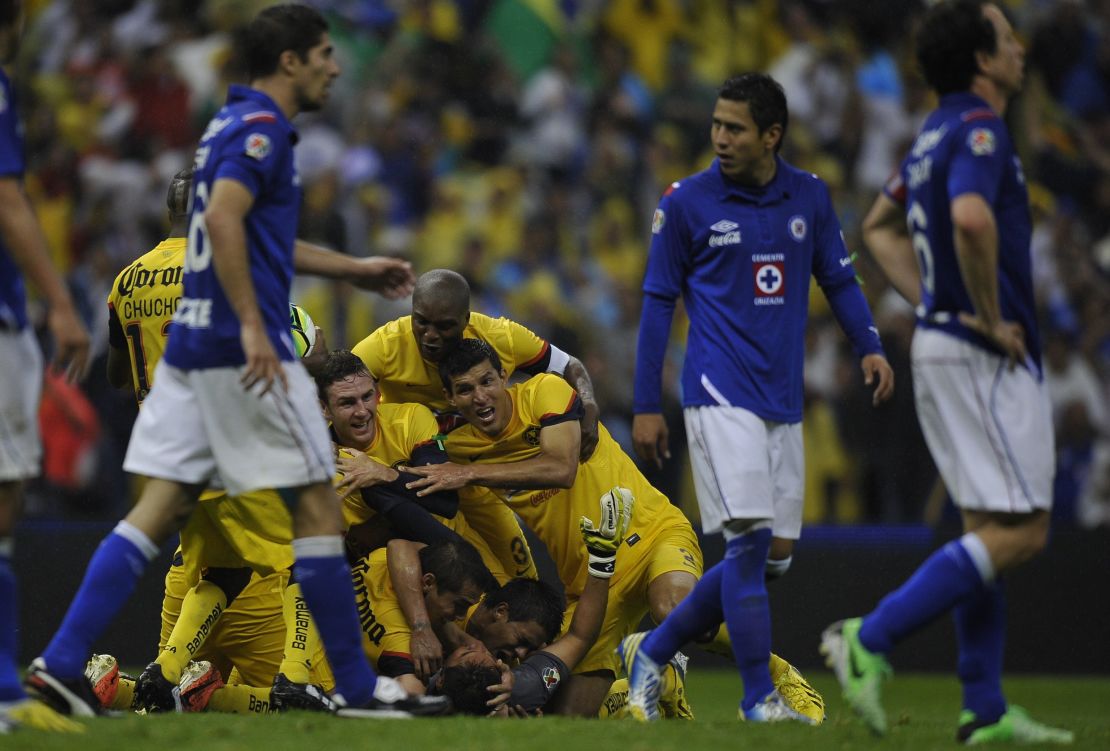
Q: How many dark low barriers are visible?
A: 1